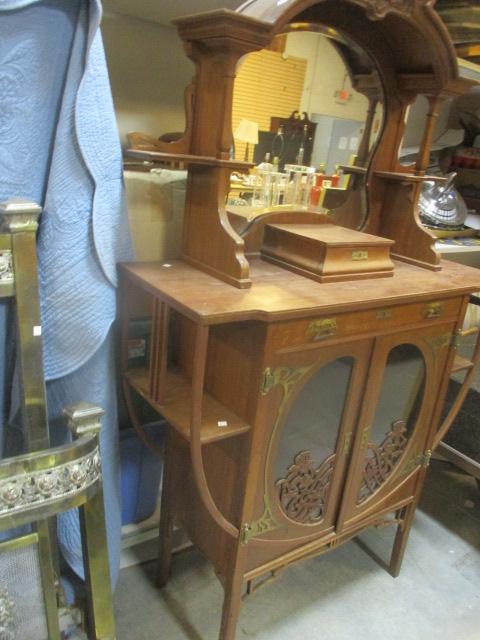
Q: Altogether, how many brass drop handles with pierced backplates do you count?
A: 2